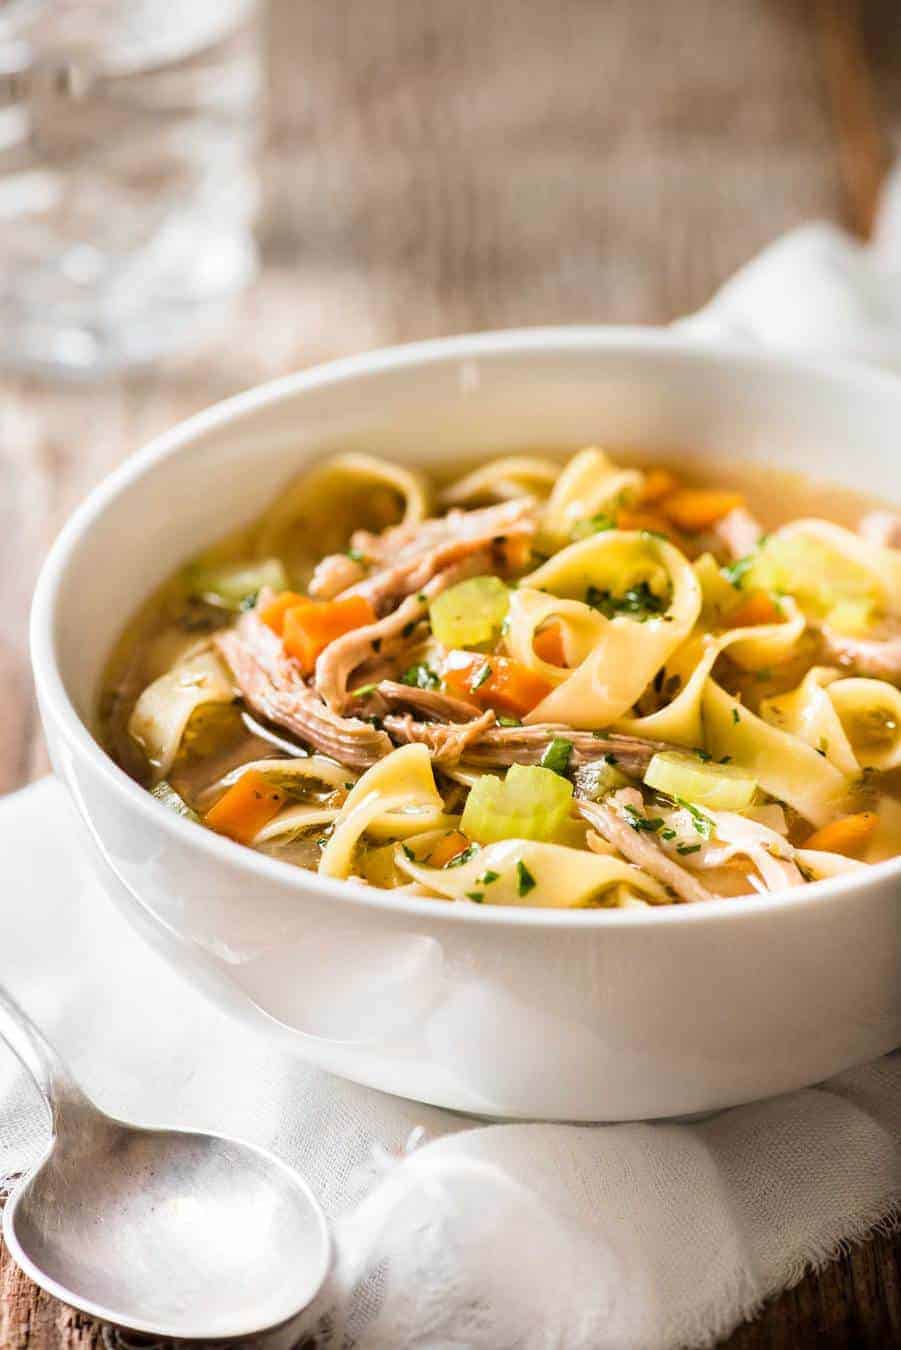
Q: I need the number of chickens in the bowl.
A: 0